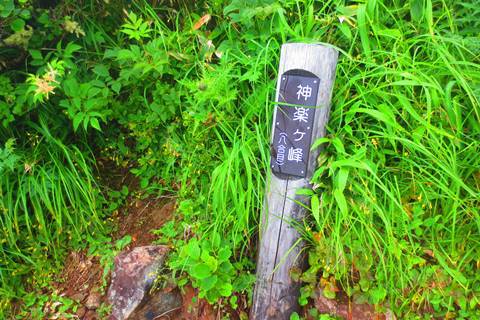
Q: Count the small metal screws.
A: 6